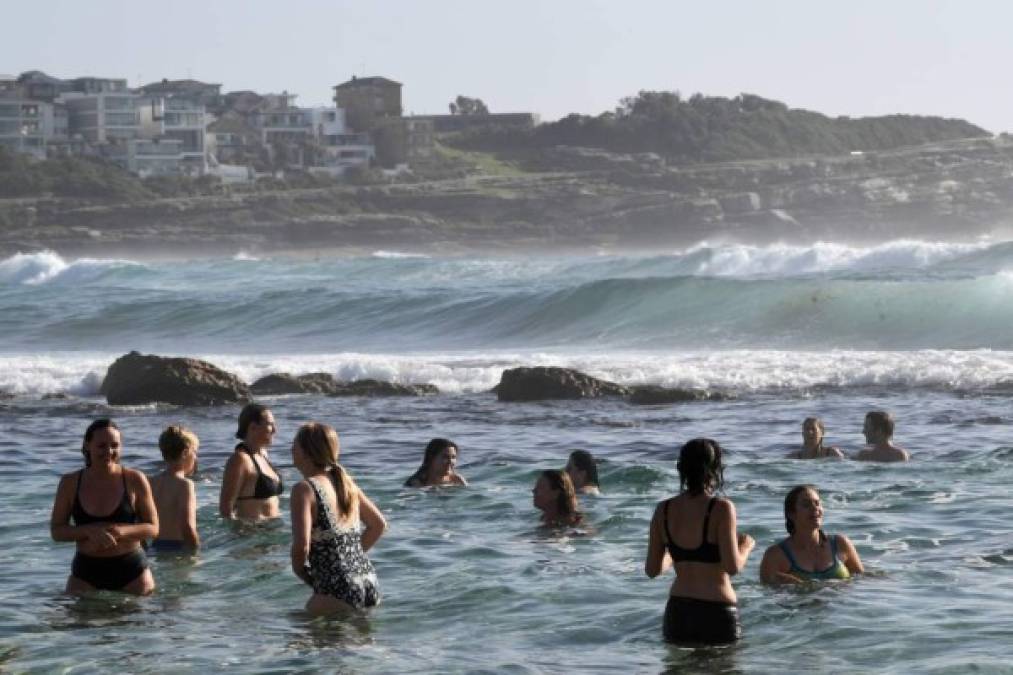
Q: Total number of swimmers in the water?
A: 11